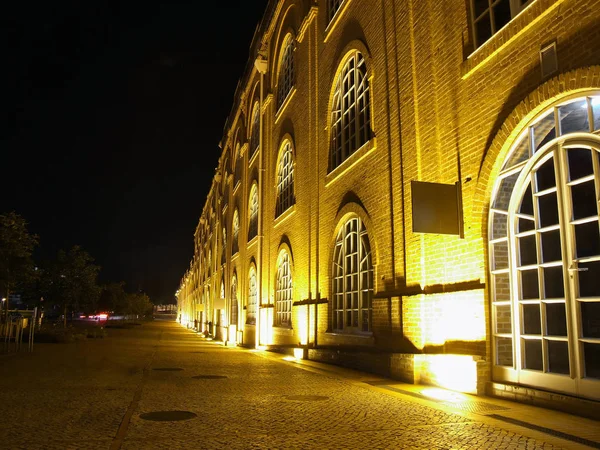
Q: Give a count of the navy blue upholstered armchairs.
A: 0